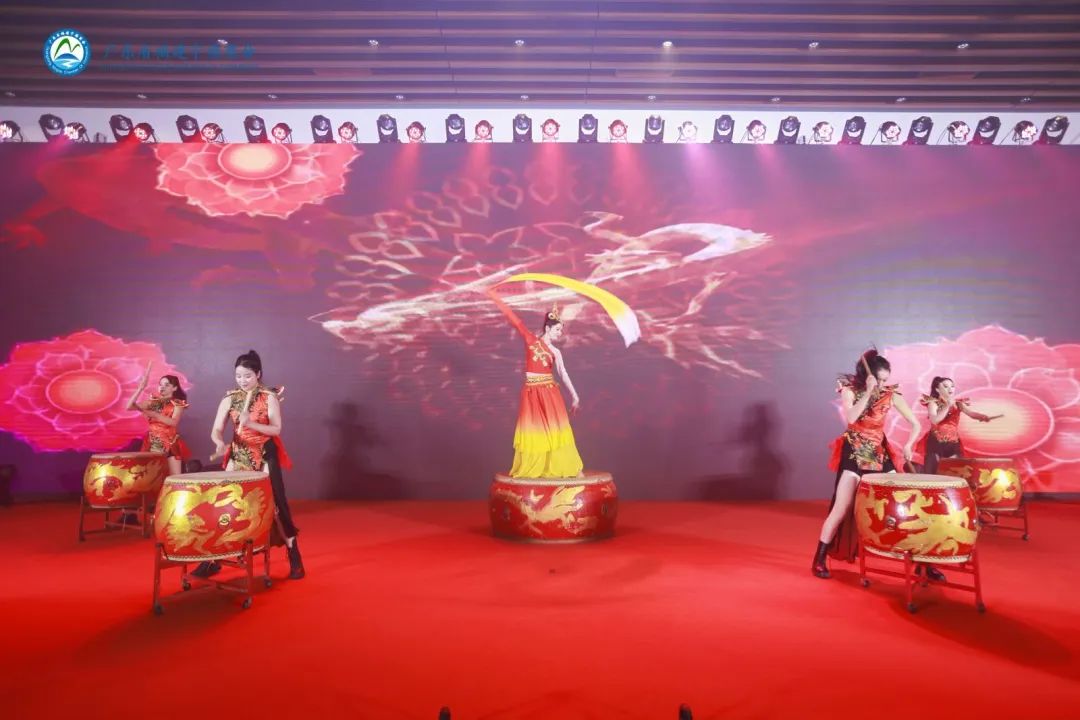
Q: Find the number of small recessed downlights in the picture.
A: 15